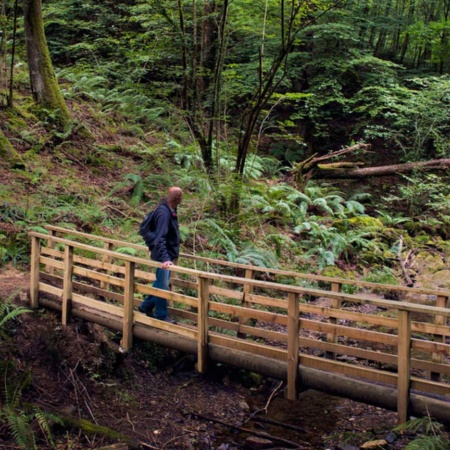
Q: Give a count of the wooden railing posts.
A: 12